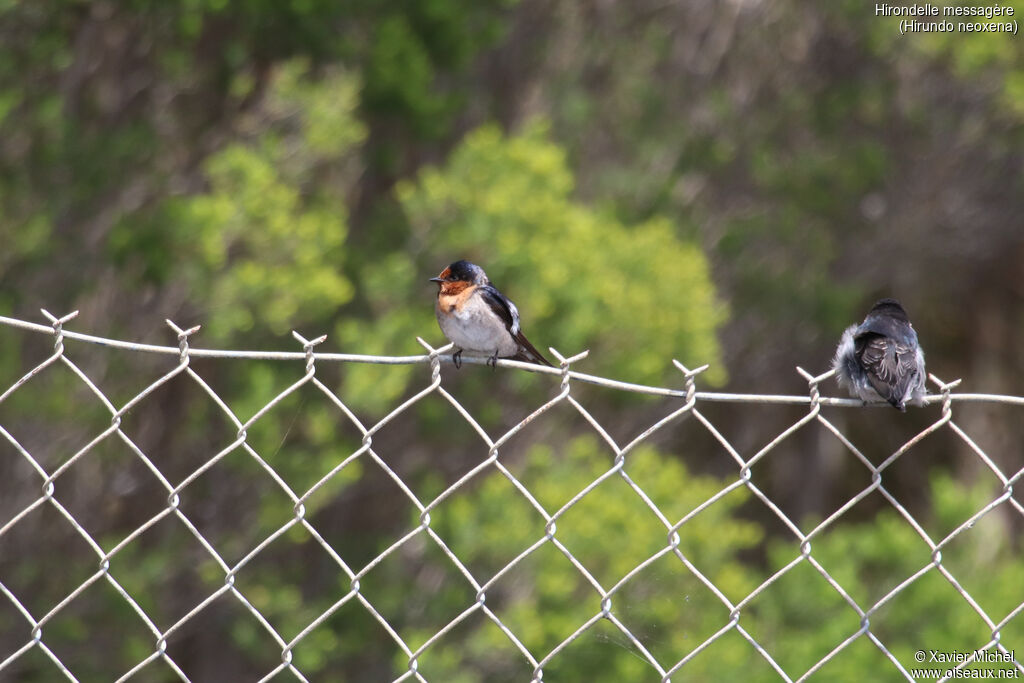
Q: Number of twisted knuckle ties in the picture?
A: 8